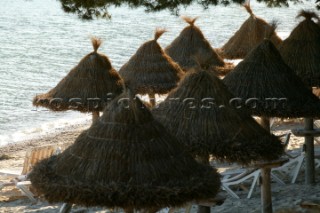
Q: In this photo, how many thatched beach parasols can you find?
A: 8